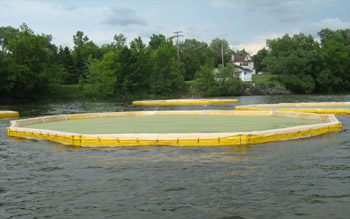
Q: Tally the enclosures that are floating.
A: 4